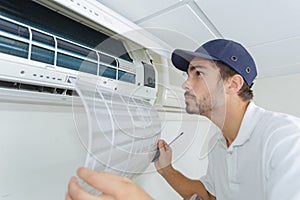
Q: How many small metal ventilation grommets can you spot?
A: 2